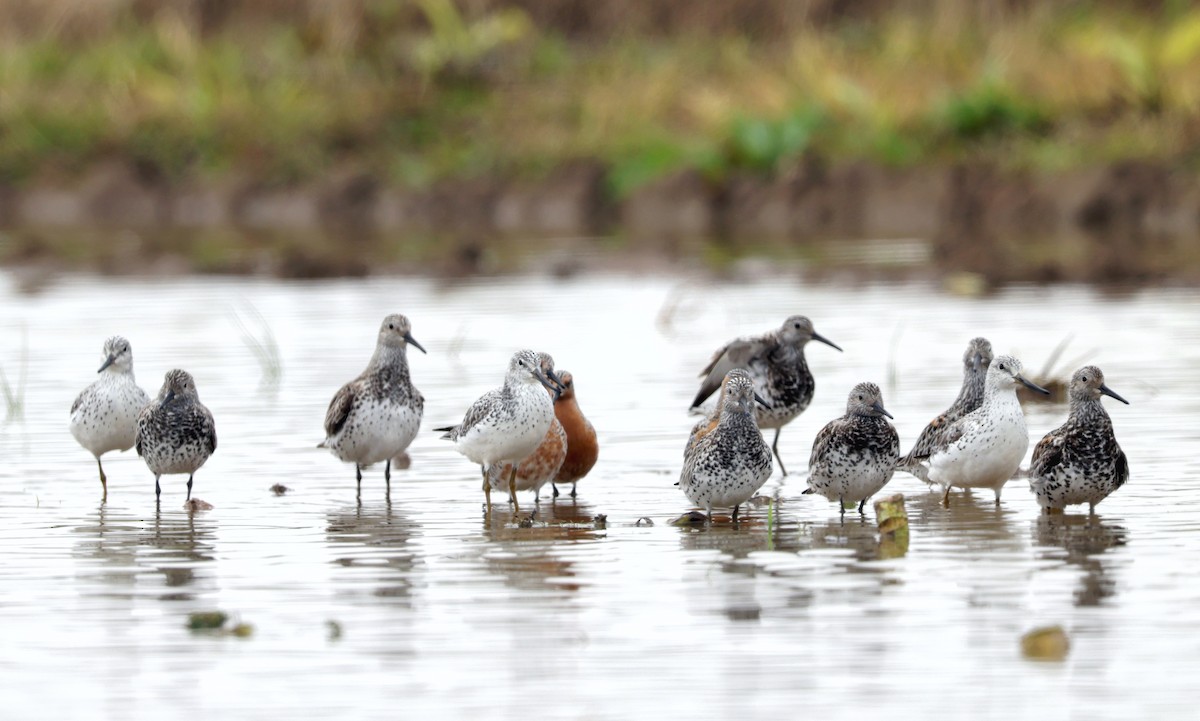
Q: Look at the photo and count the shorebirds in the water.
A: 13